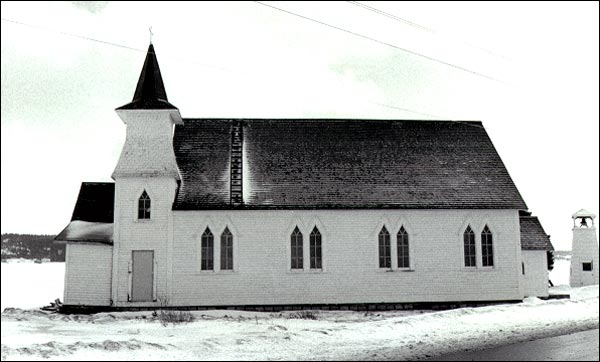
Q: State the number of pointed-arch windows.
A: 9